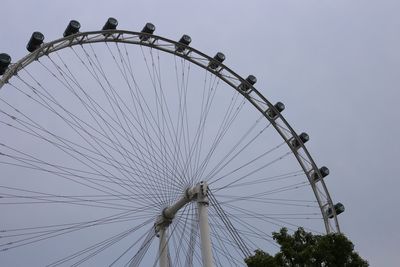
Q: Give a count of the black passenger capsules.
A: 12